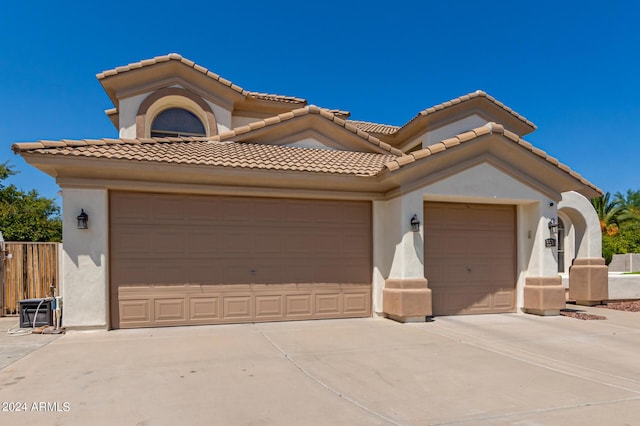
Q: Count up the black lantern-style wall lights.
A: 3